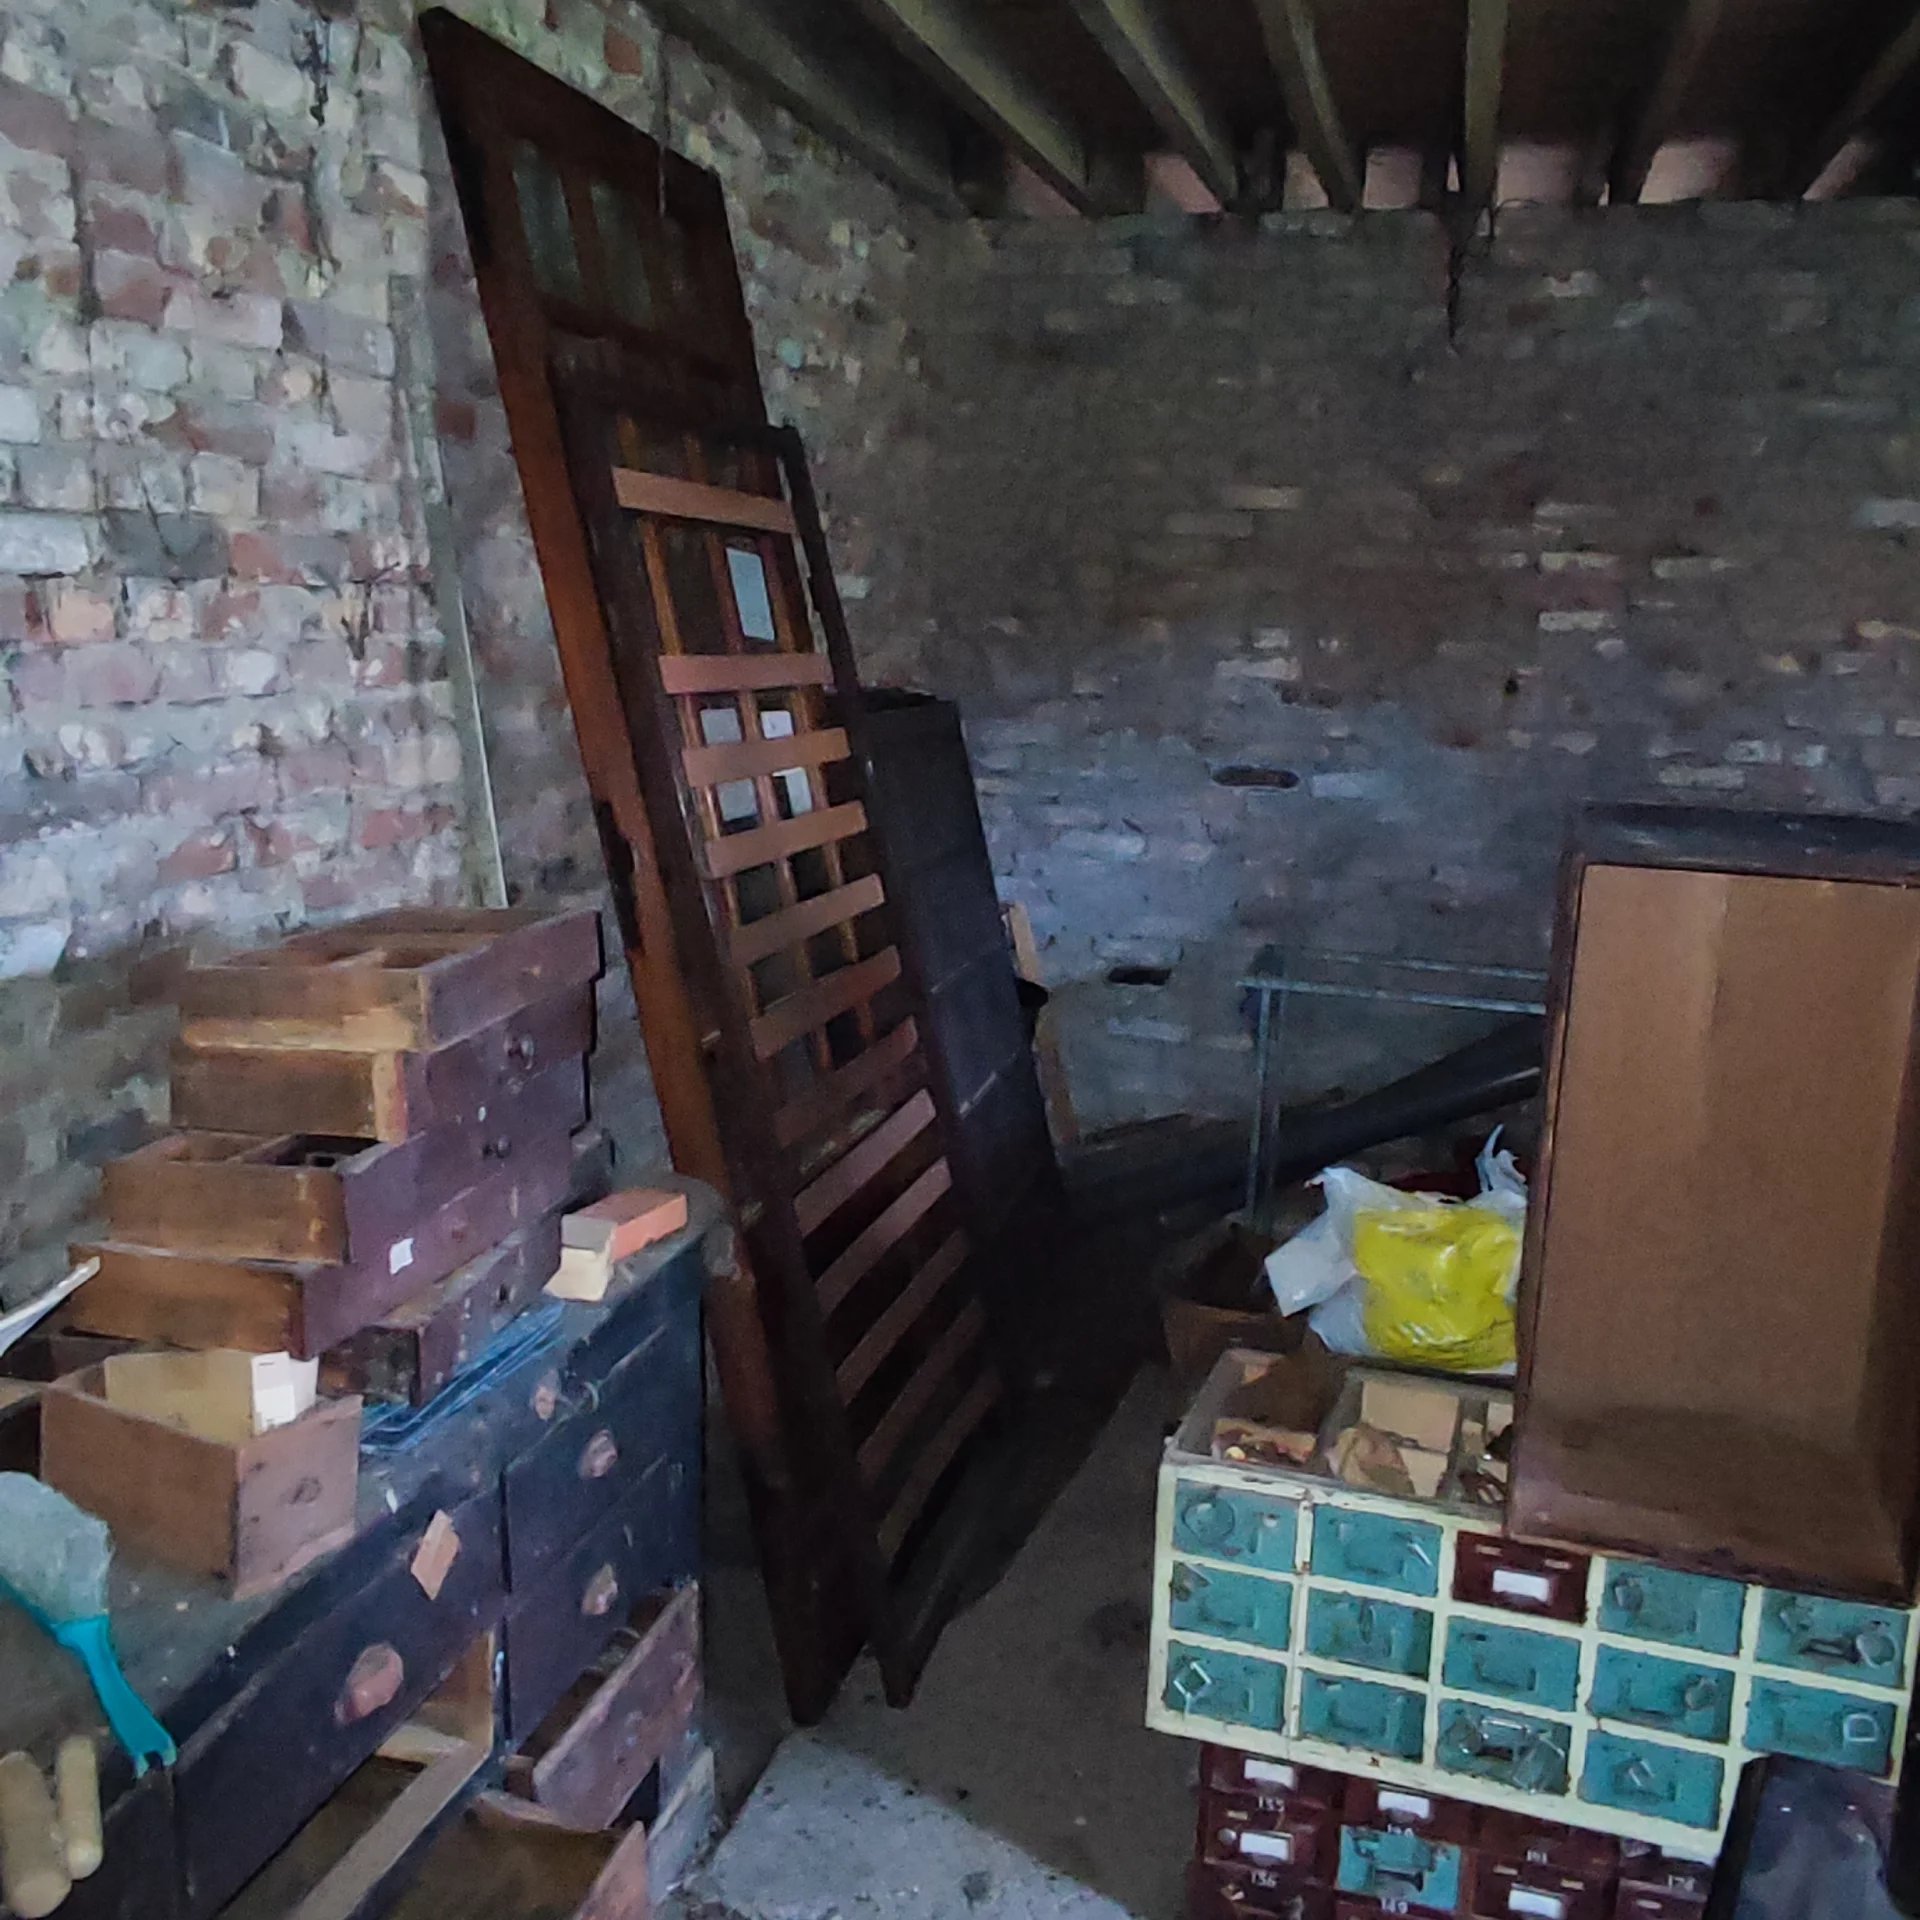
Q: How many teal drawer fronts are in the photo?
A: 14